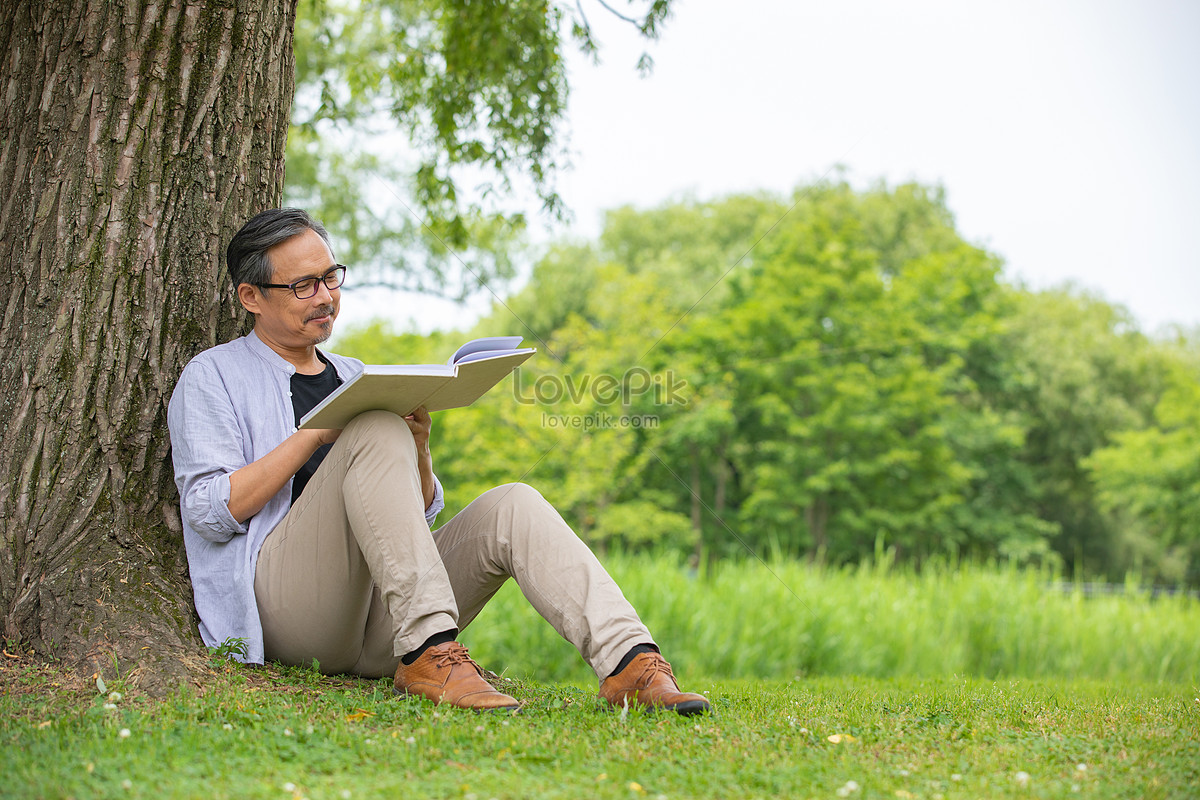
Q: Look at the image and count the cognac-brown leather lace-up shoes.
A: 2